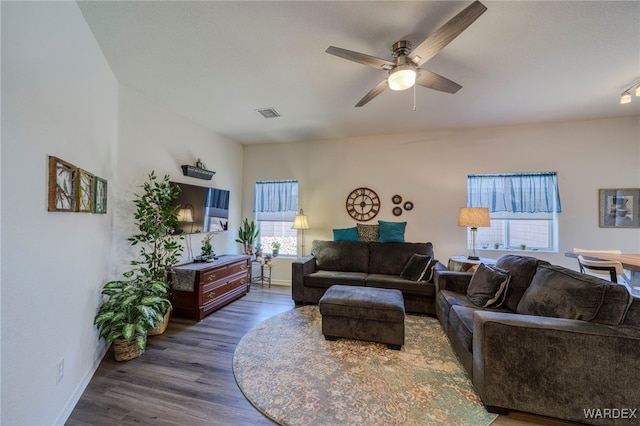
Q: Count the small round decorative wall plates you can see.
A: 3